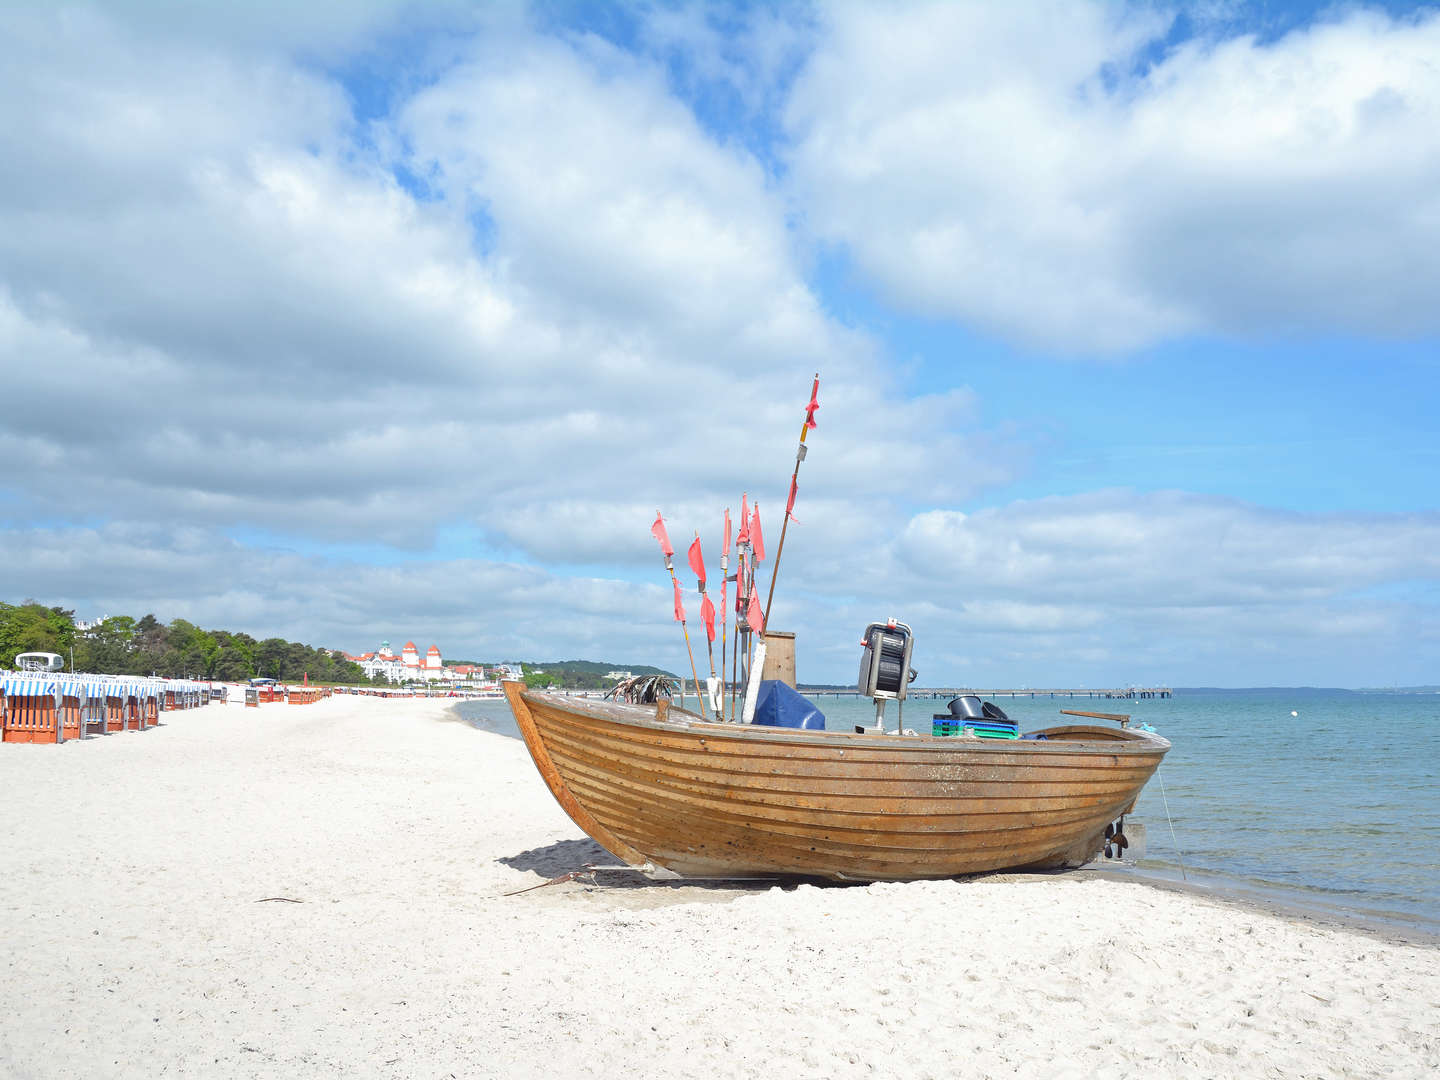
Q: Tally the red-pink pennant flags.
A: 12